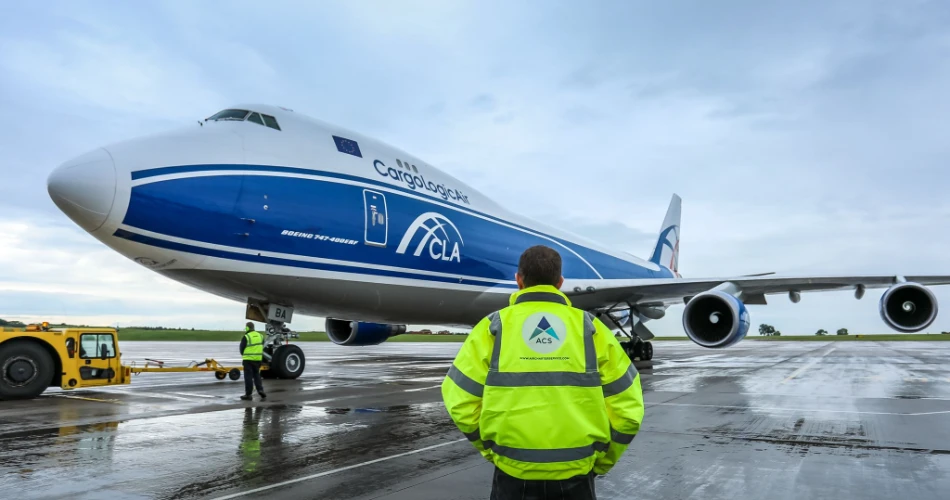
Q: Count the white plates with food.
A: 0